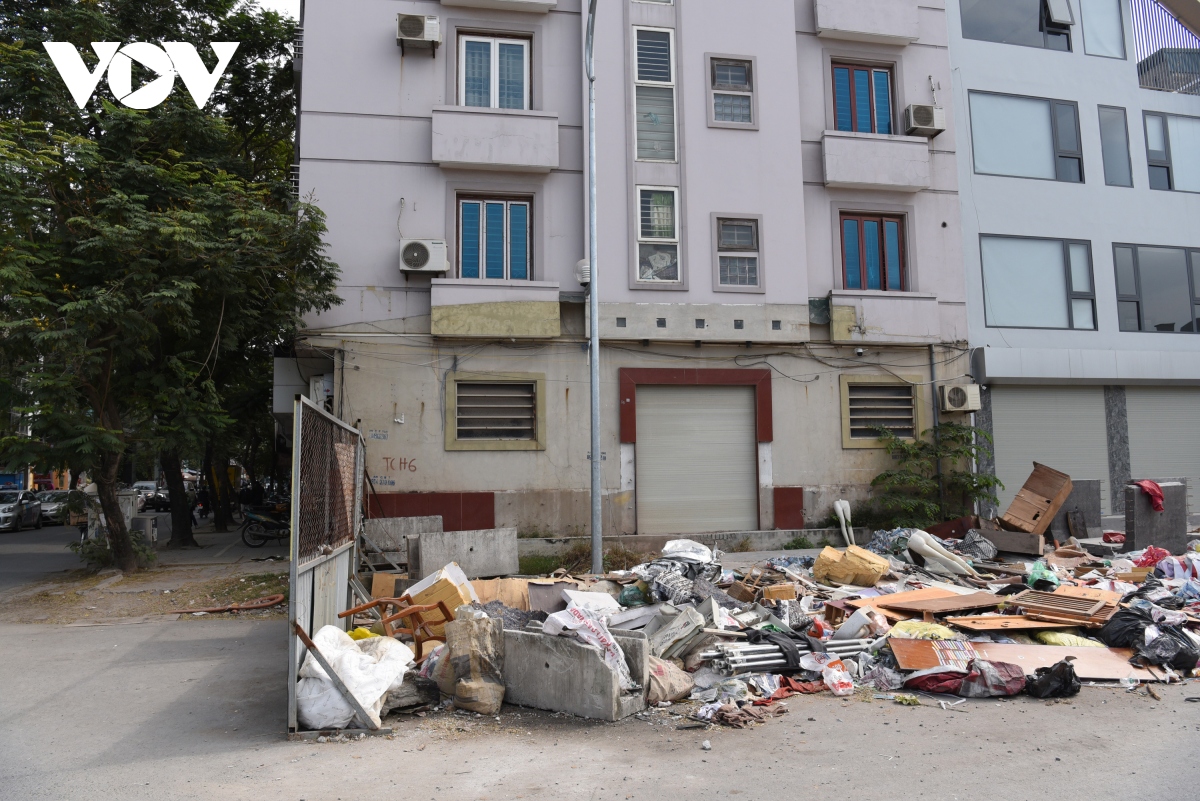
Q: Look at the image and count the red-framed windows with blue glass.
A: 2